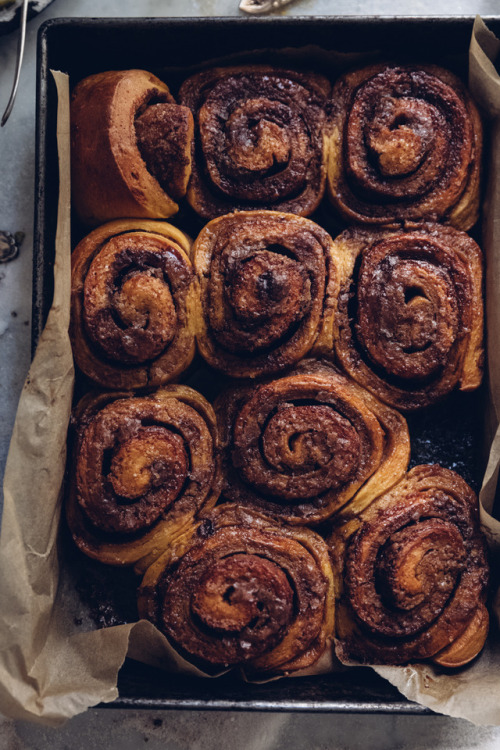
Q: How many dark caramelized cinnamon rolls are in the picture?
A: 10